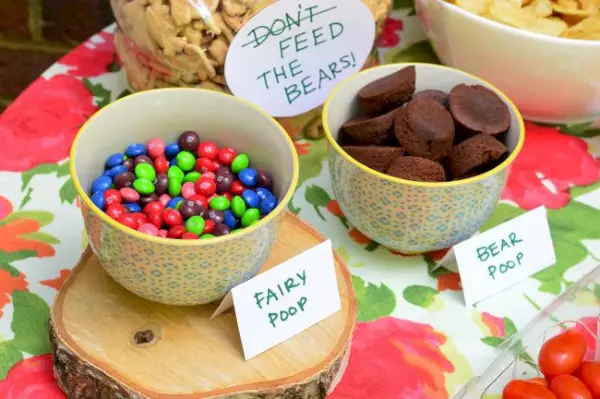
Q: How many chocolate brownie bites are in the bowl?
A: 8